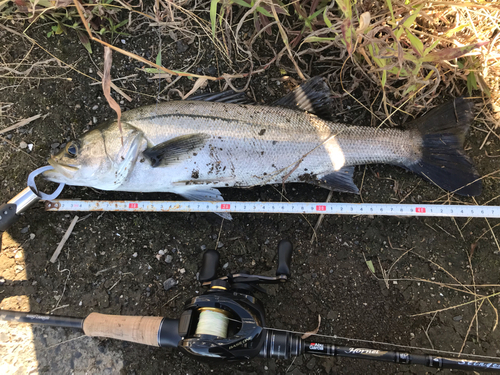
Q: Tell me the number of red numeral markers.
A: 4